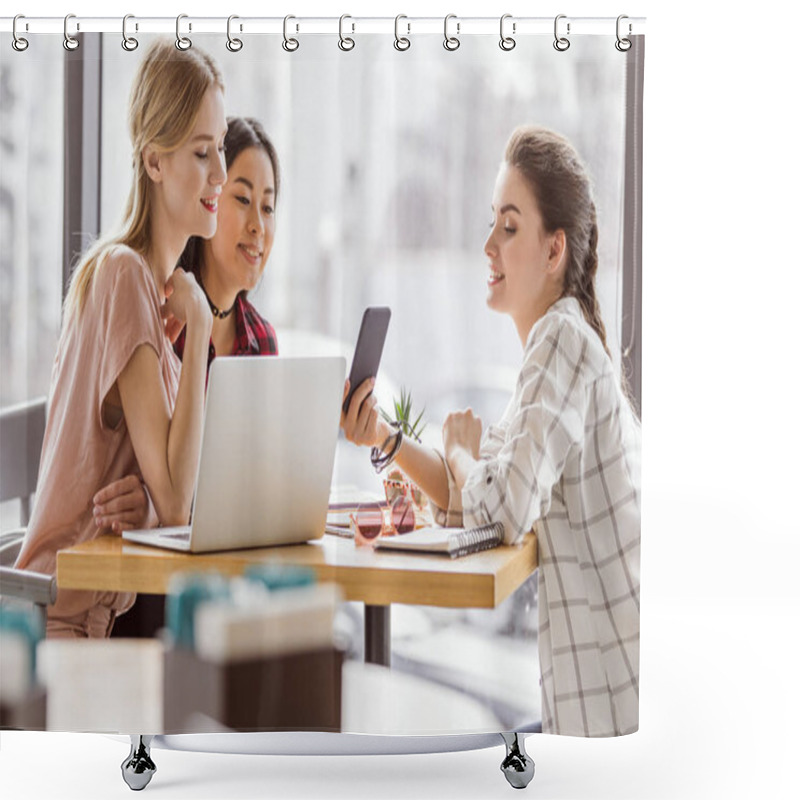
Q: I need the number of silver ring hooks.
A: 12